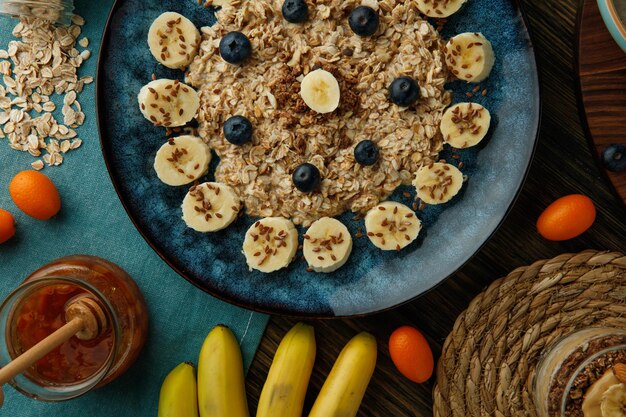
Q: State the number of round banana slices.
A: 12